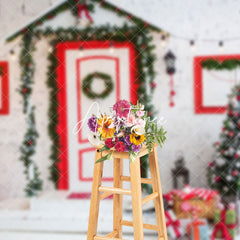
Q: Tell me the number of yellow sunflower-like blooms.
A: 2